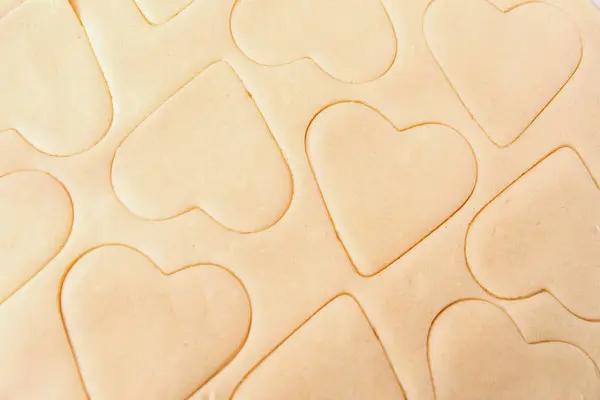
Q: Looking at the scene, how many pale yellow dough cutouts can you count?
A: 11